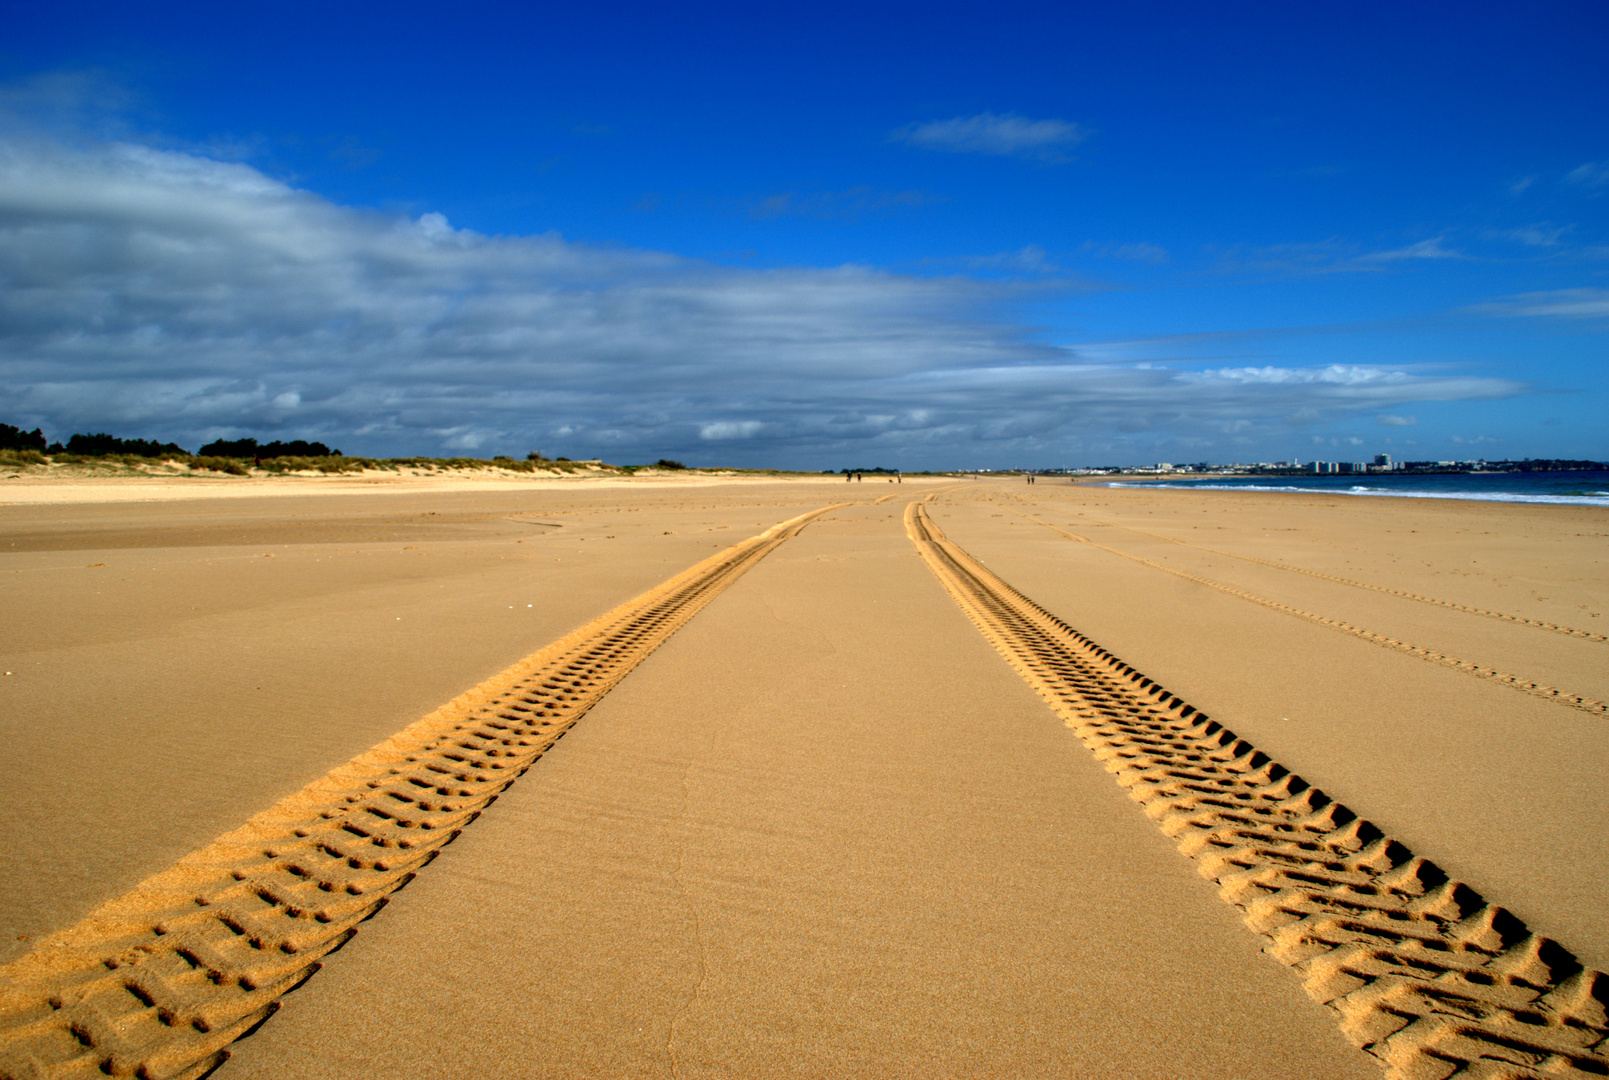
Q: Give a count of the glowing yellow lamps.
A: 0